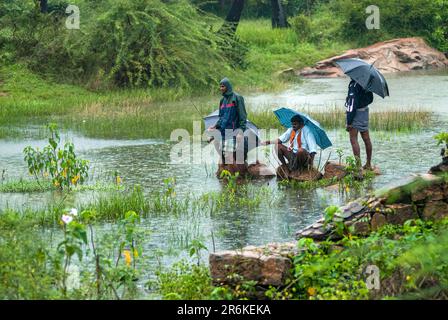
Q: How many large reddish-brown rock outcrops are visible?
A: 1